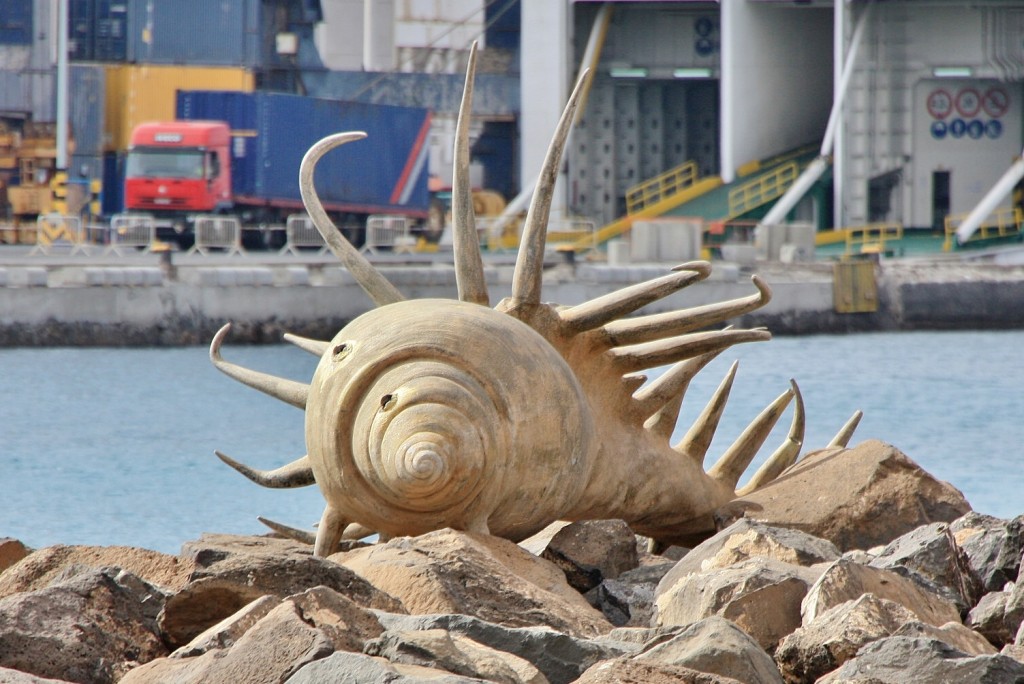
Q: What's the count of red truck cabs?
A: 1